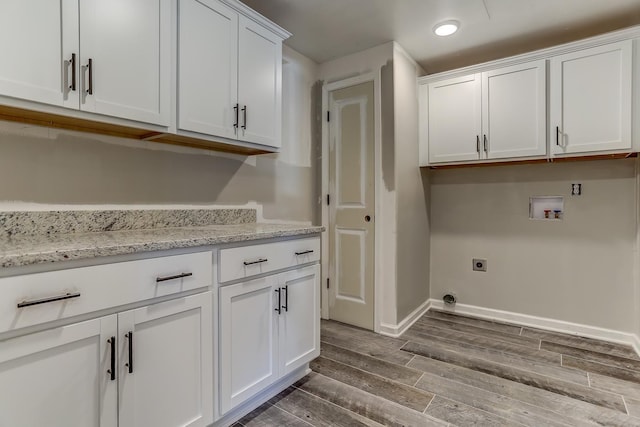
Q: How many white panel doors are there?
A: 11